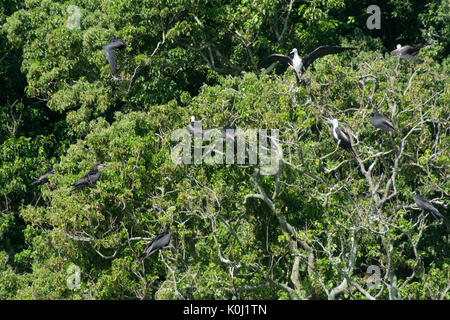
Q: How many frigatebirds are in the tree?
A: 11